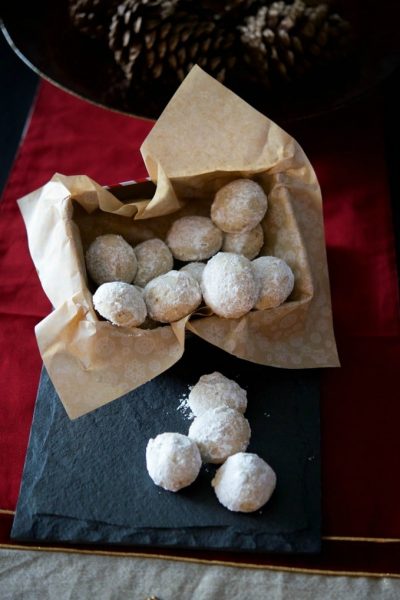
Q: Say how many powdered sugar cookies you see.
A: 14